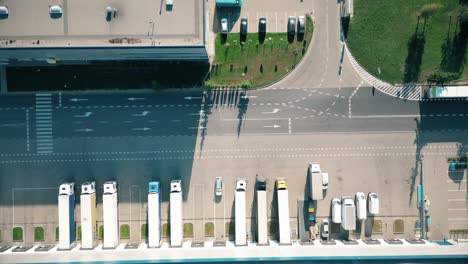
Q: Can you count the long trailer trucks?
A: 8